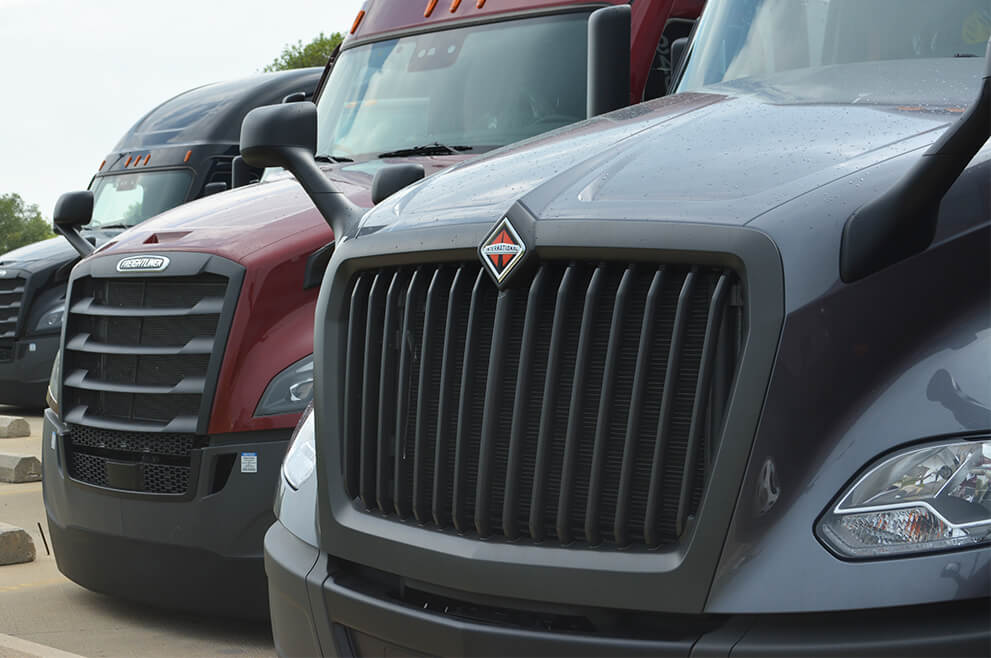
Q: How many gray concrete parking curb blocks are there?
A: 3